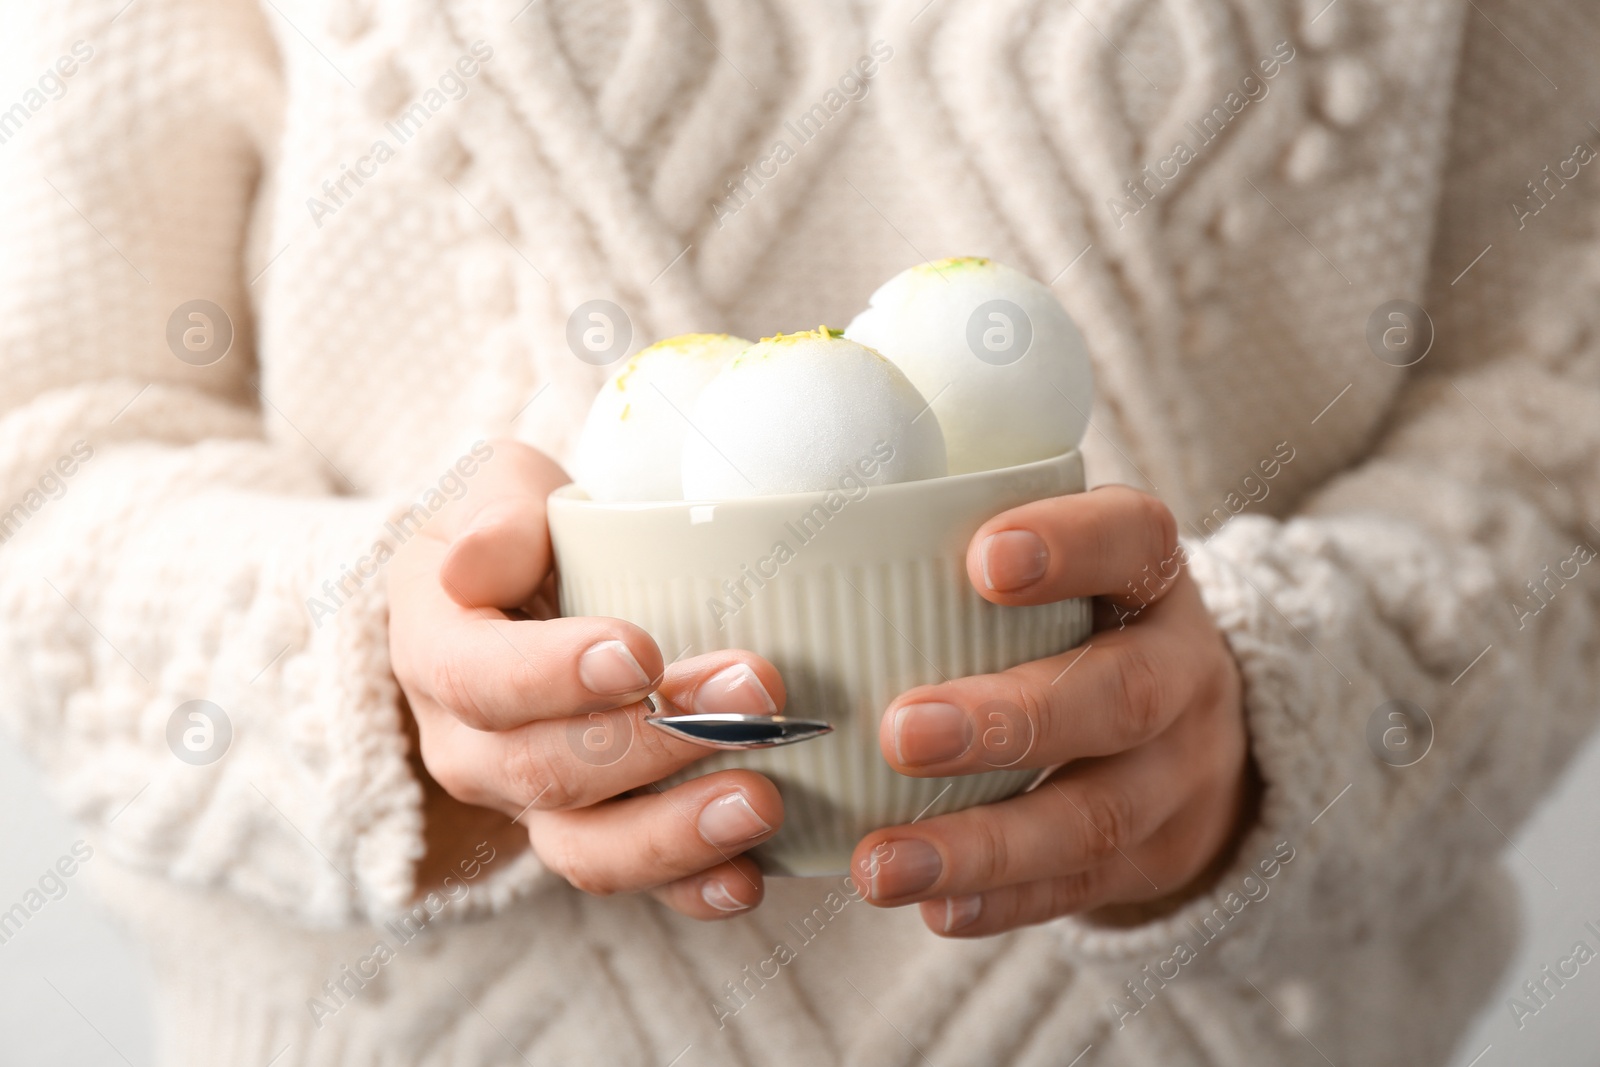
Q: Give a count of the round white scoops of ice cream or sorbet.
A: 3